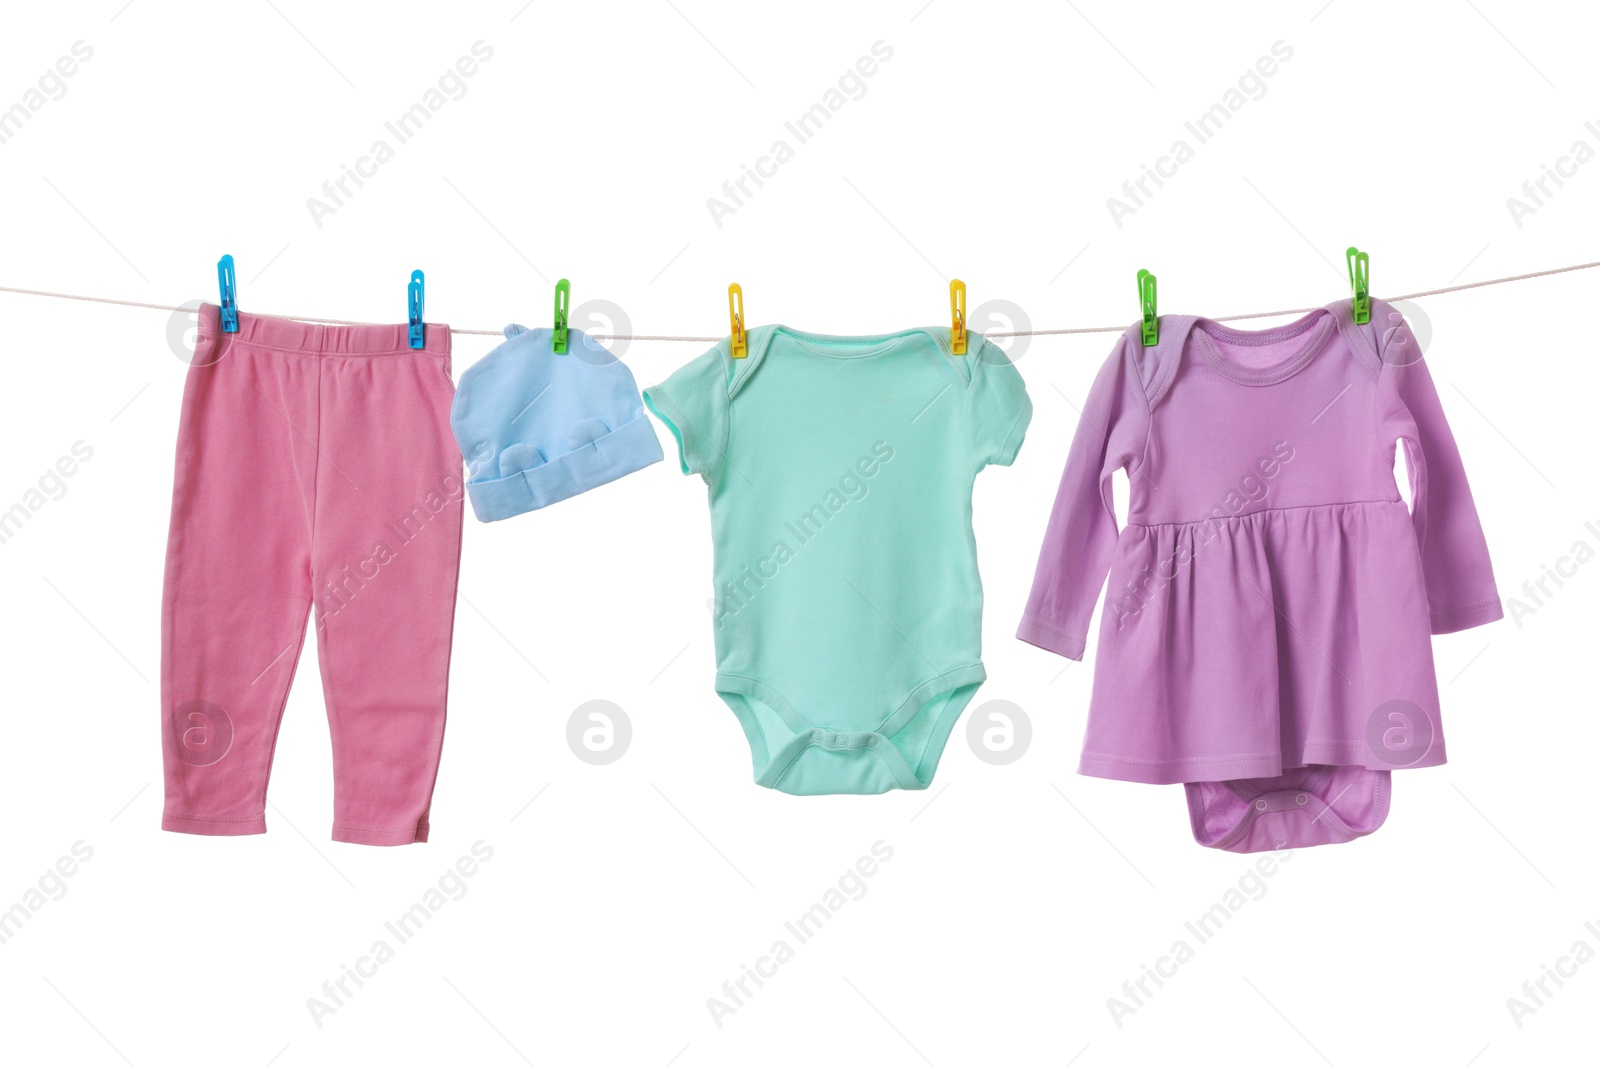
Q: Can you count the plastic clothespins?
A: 7